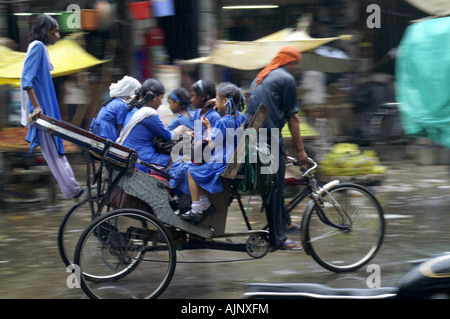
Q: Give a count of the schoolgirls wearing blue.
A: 6